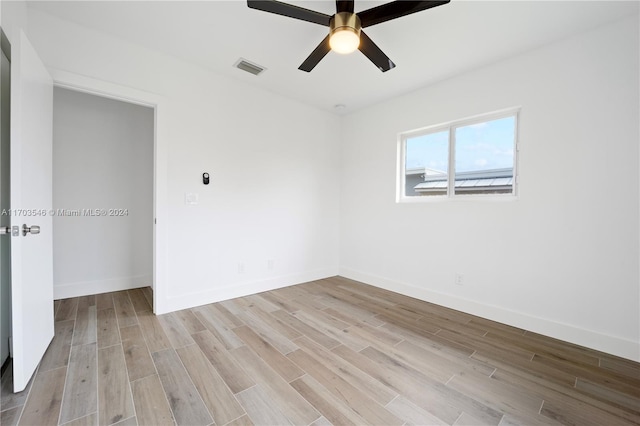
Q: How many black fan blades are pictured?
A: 5